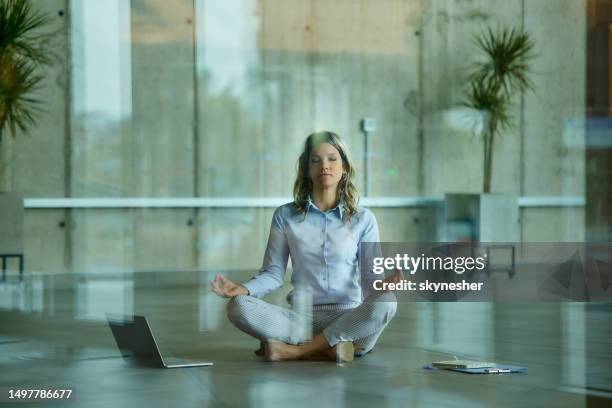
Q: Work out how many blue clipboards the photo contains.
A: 1